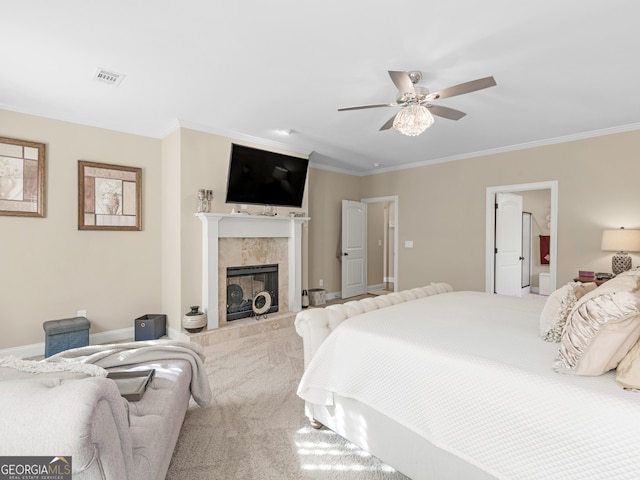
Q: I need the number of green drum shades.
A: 0